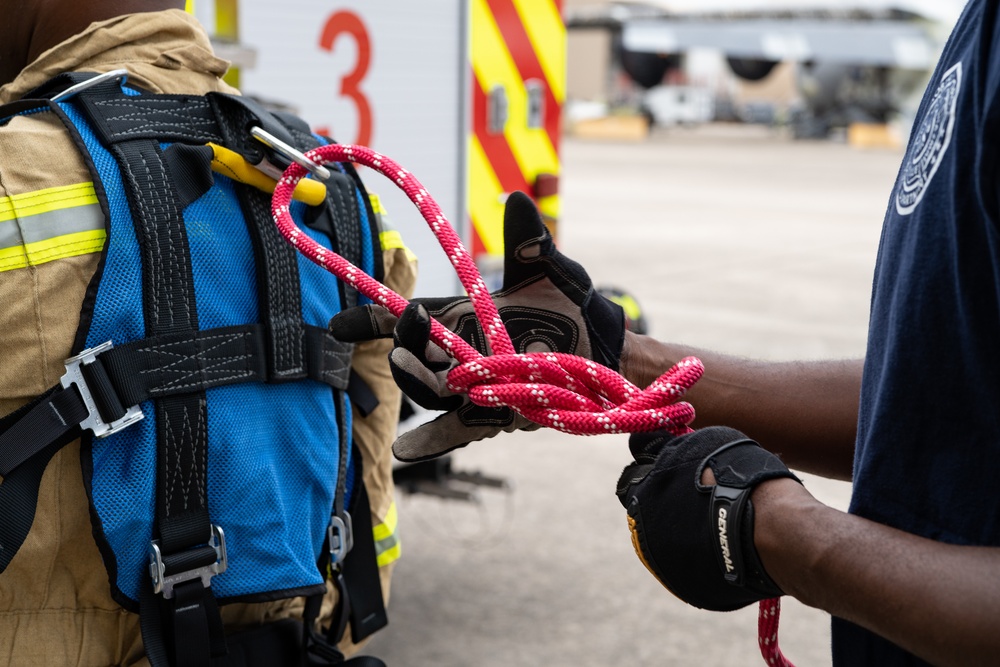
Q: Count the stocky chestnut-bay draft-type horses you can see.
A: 0